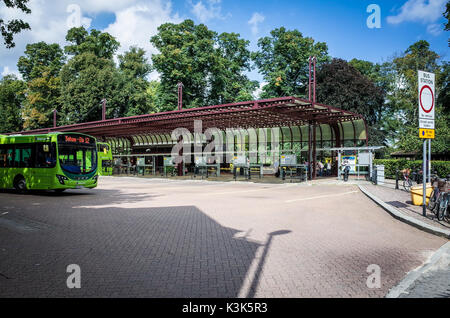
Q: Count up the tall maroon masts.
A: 4